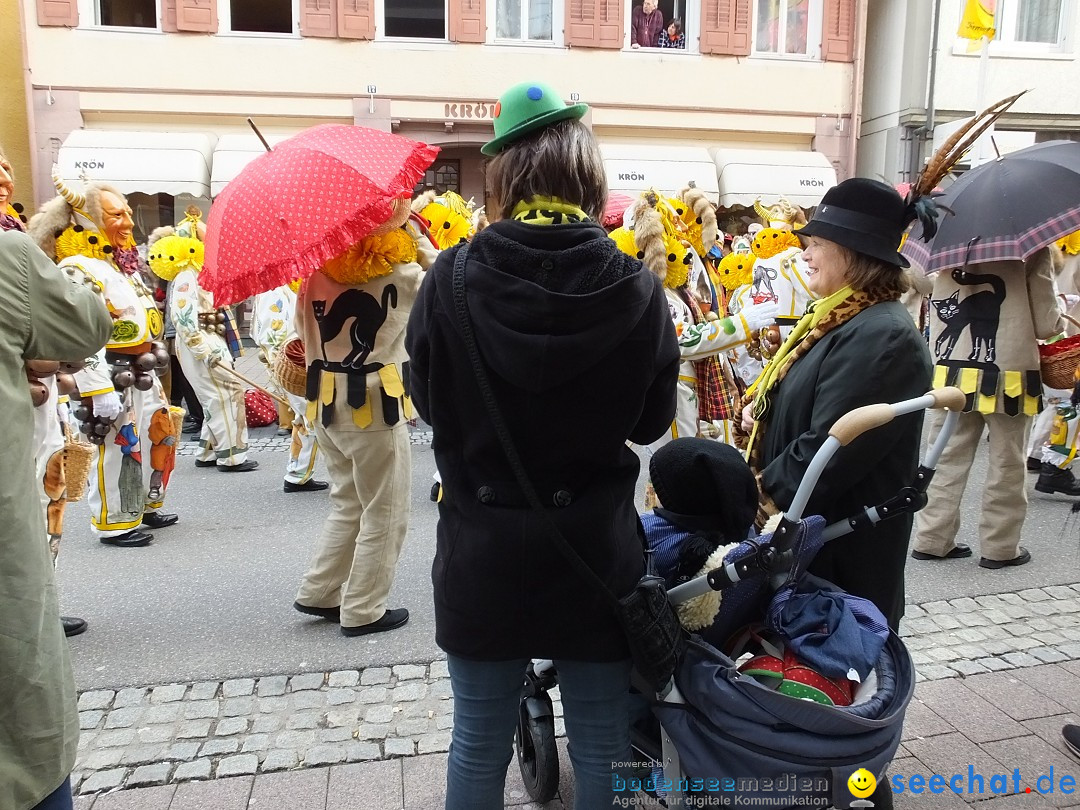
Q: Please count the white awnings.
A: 4